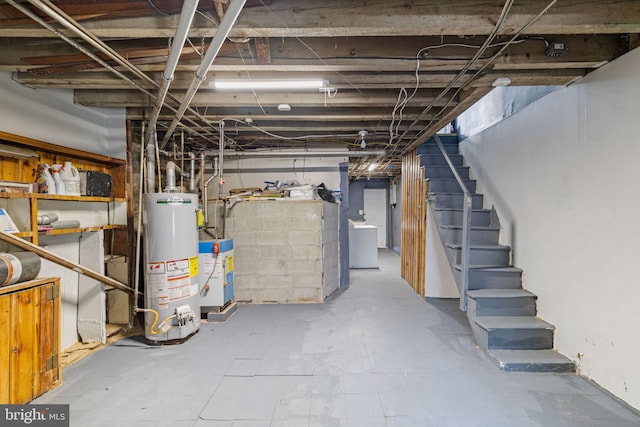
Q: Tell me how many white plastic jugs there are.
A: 1